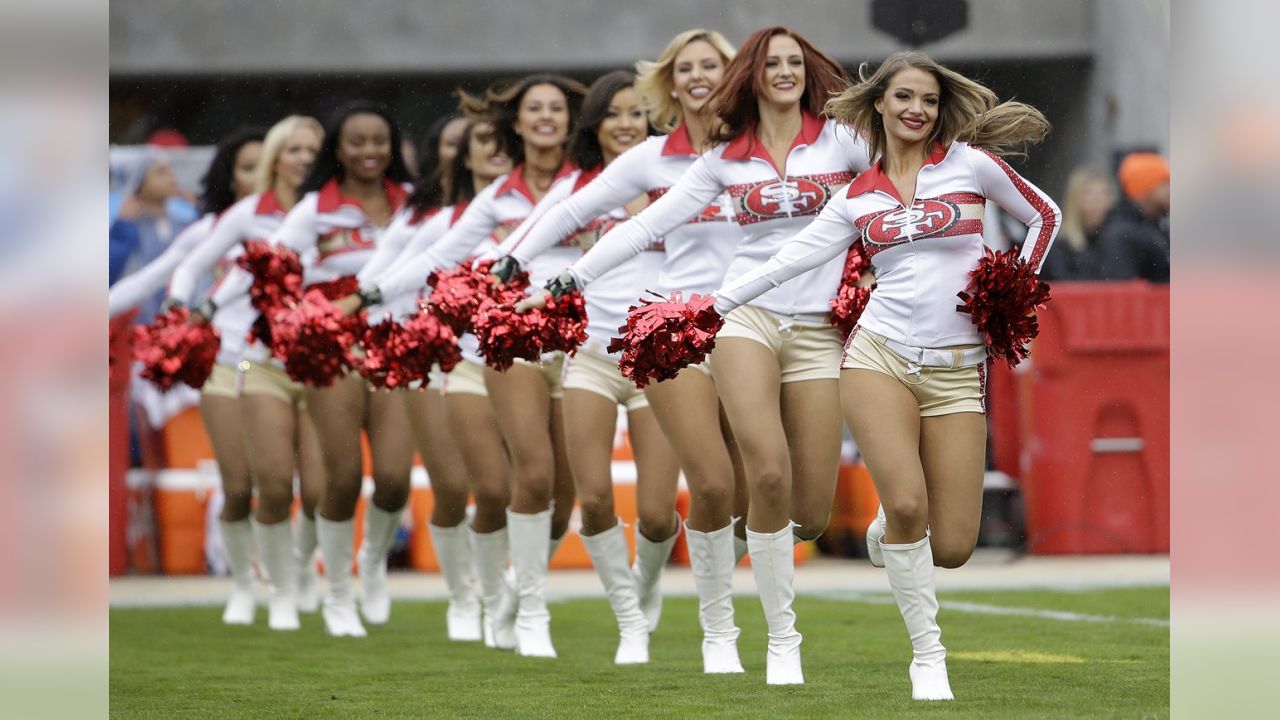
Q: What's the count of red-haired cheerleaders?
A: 1